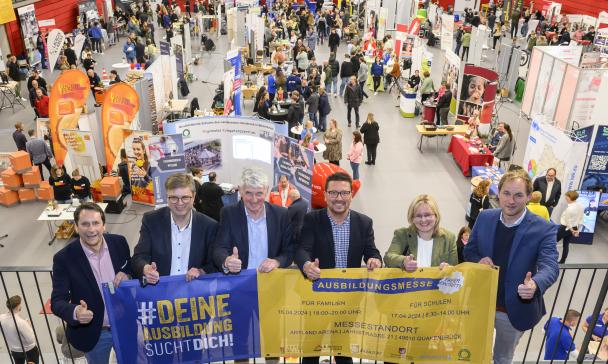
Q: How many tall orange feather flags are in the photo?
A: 2